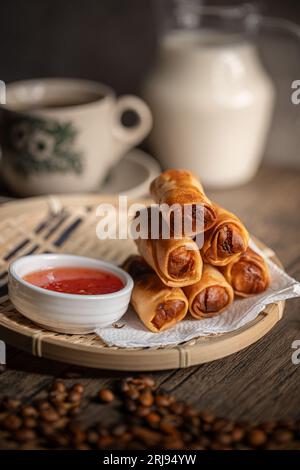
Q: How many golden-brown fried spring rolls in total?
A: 6